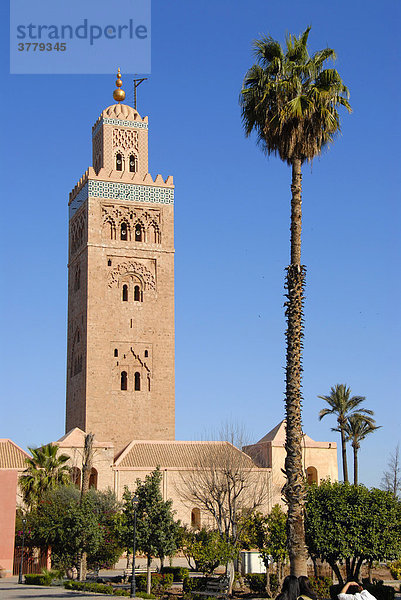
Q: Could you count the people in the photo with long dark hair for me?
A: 2